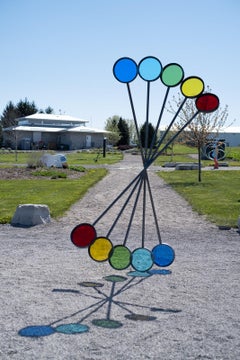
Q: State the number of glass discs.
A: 10